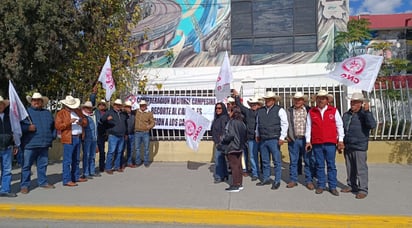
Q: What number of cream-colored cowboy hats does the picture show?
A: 14